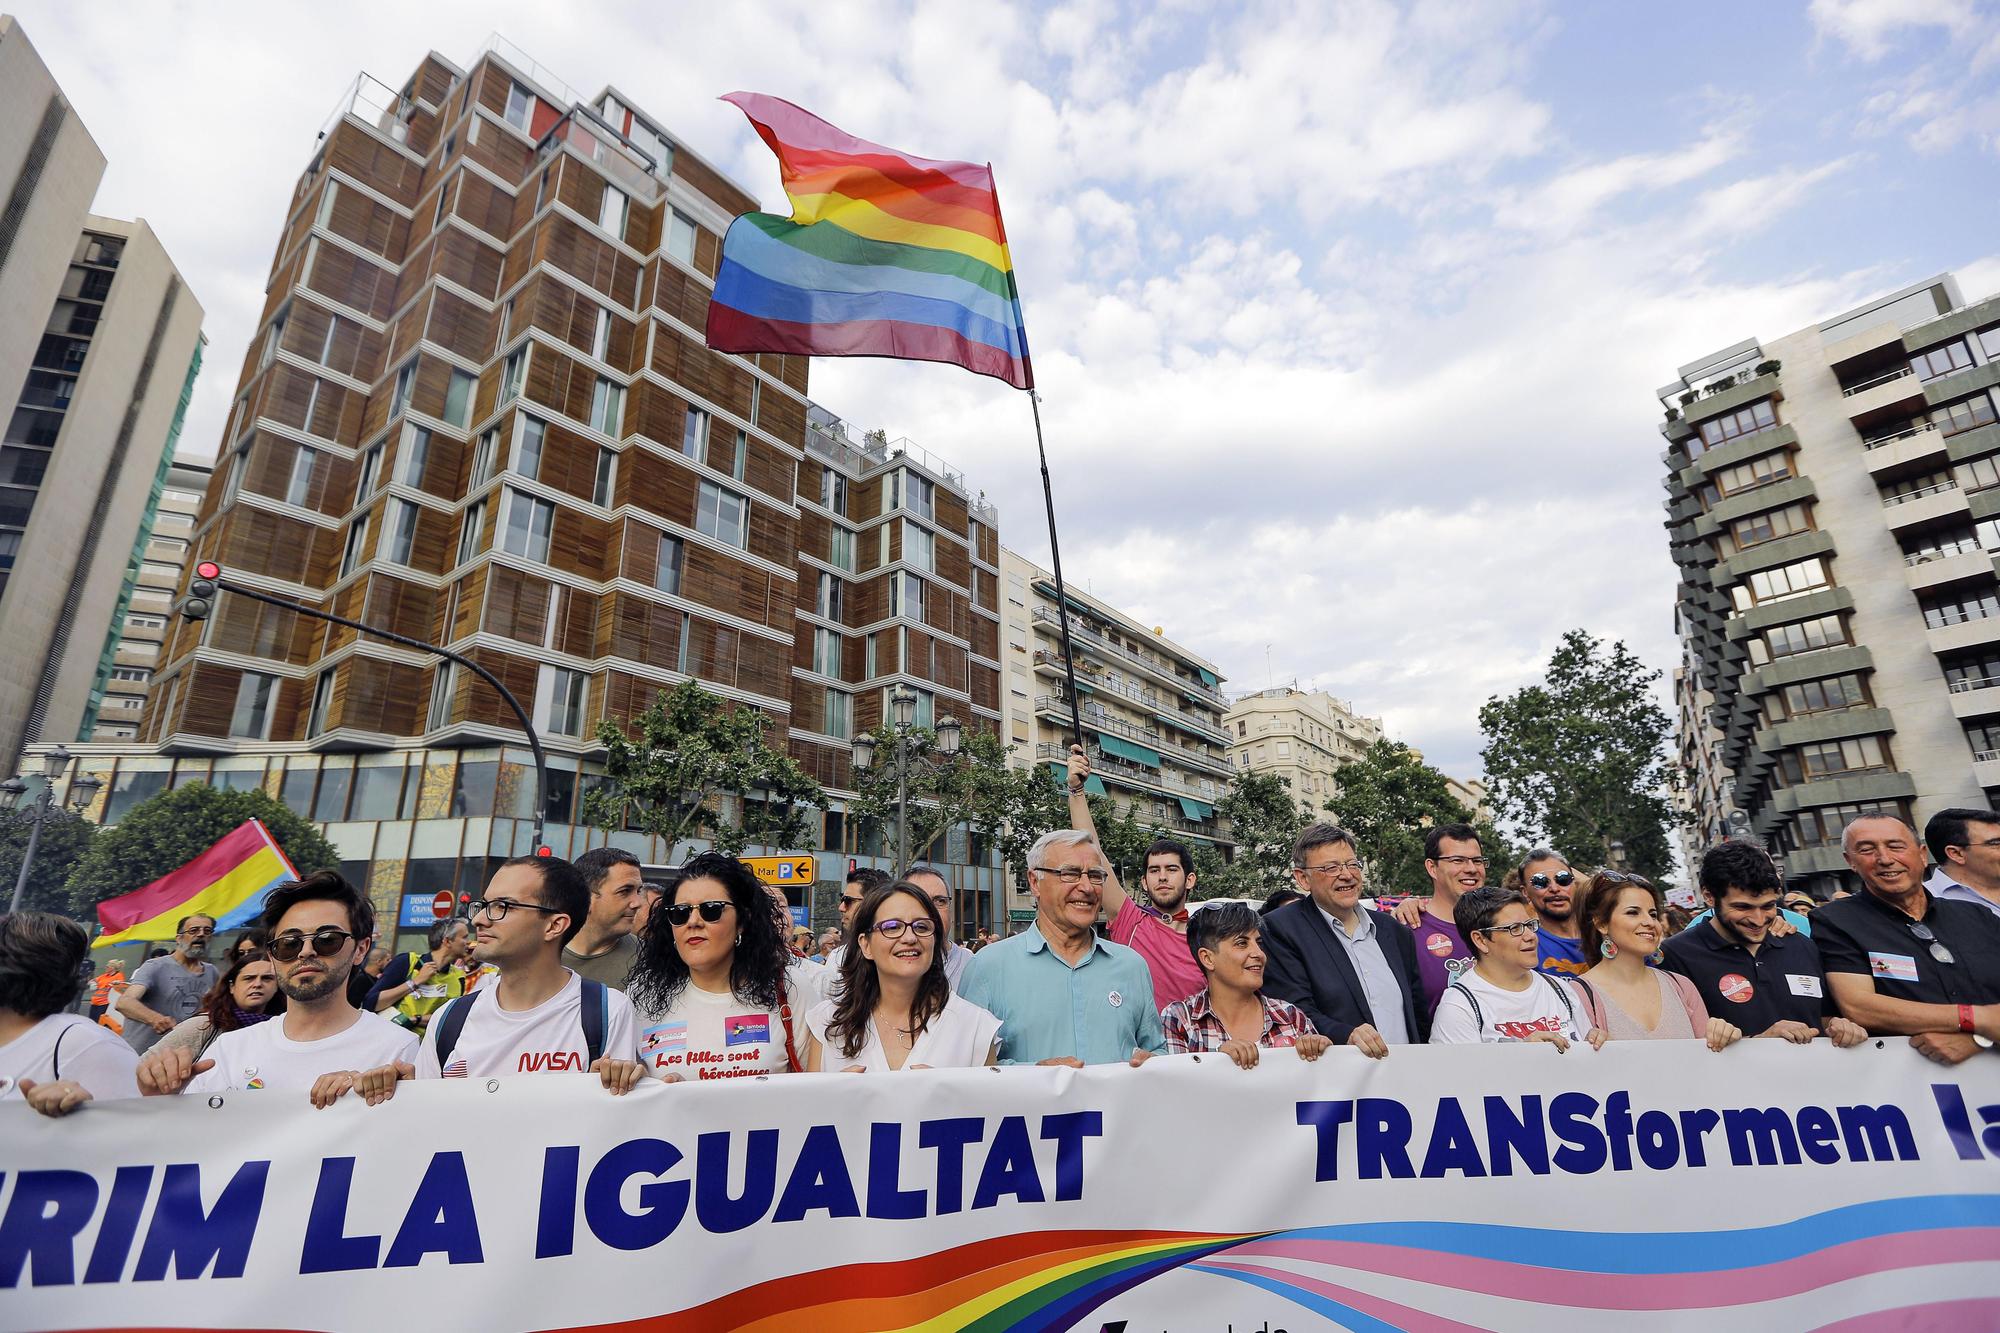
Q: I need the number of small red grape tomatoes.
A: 0